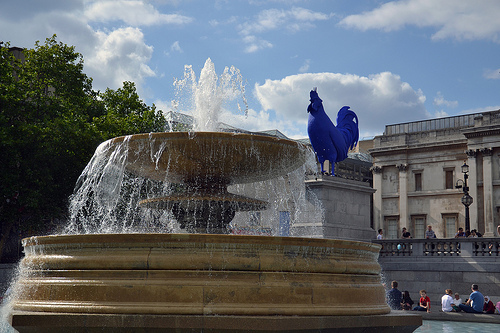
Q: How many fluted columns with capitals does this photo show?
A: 4